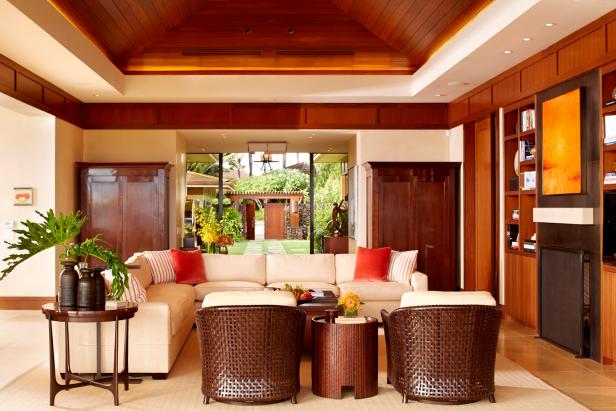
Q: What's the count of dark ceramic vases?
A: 3